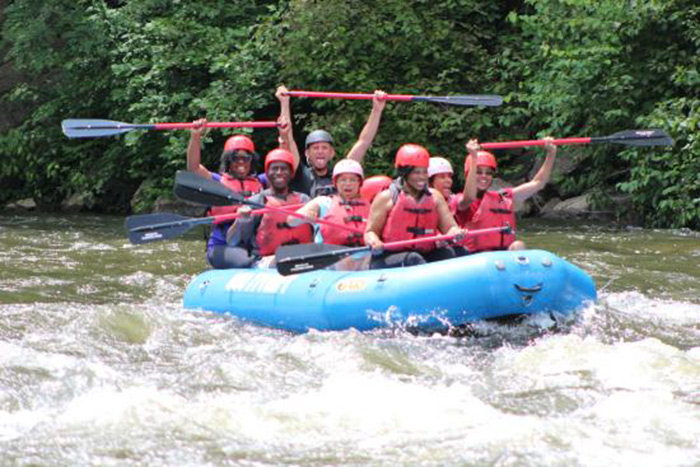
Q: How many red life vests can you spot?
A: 6